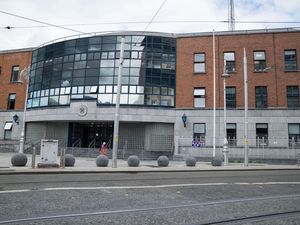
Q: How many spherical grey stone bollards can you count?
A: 7